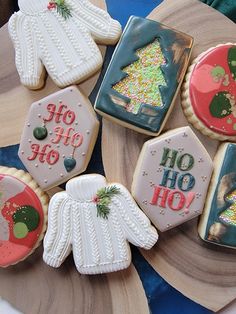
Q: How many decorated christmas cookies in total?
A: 8